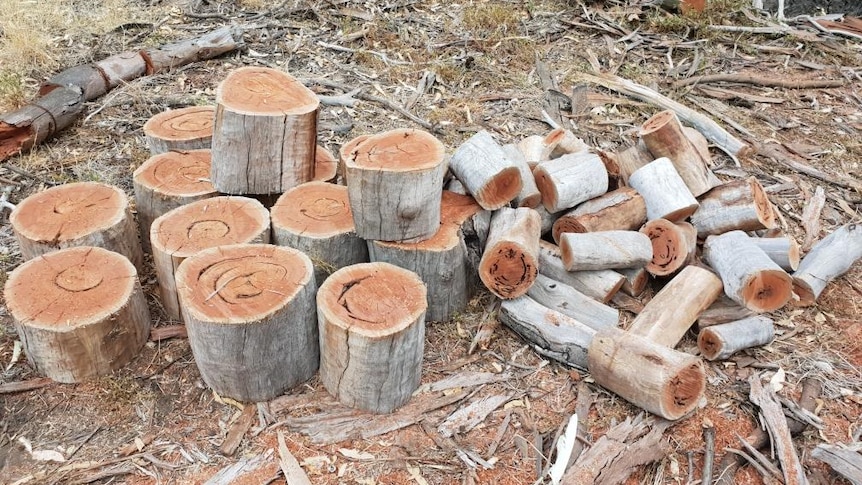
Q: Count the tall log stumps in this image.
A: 12